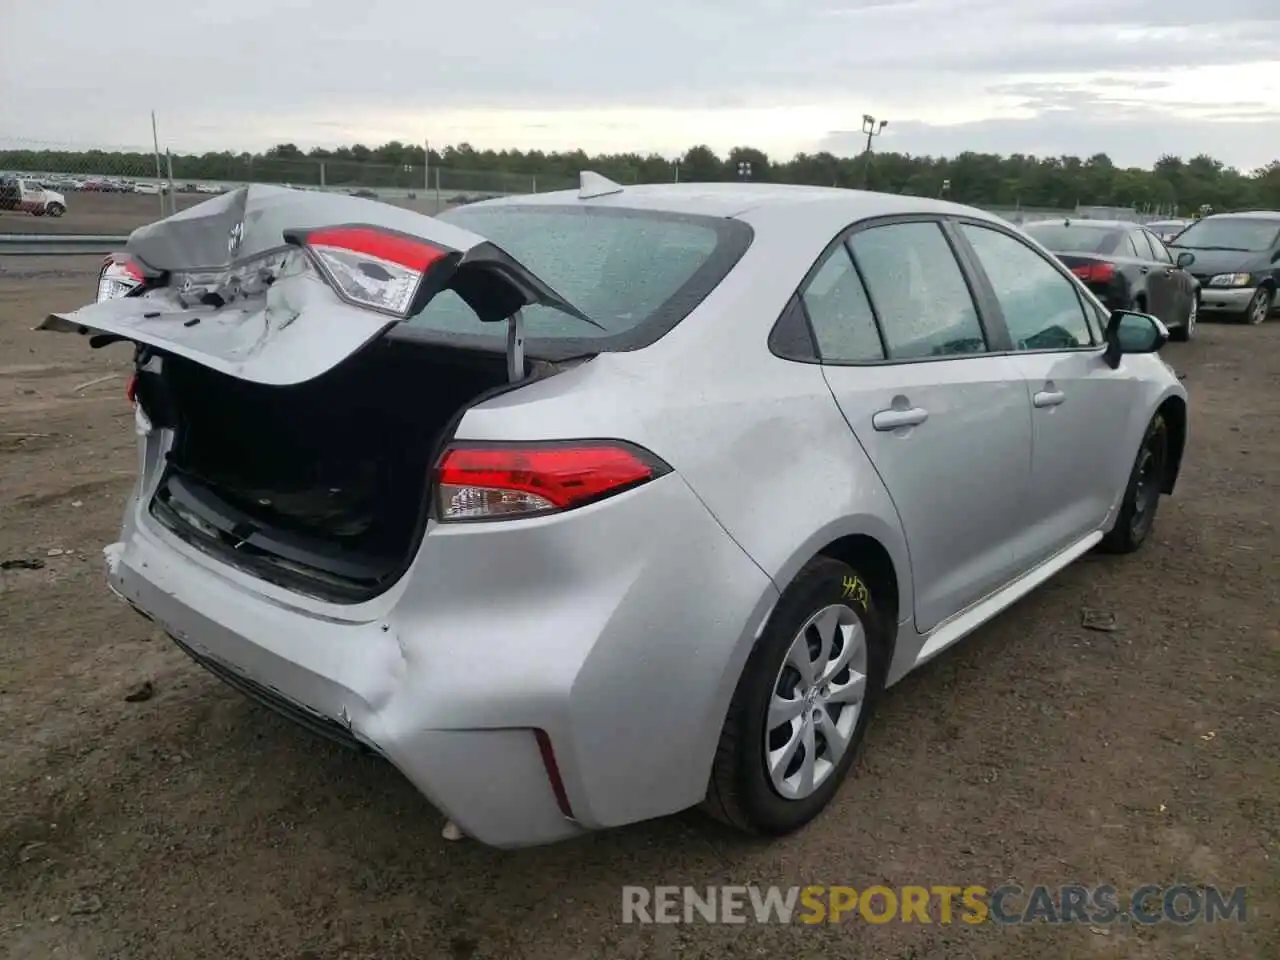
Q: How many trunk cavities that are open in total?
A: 1